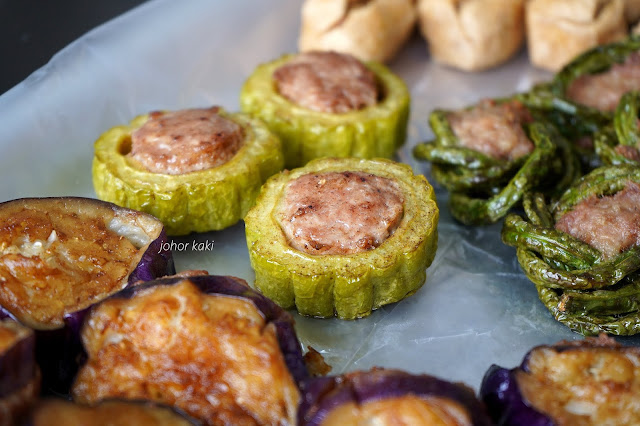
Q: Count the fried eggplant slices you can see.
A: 6